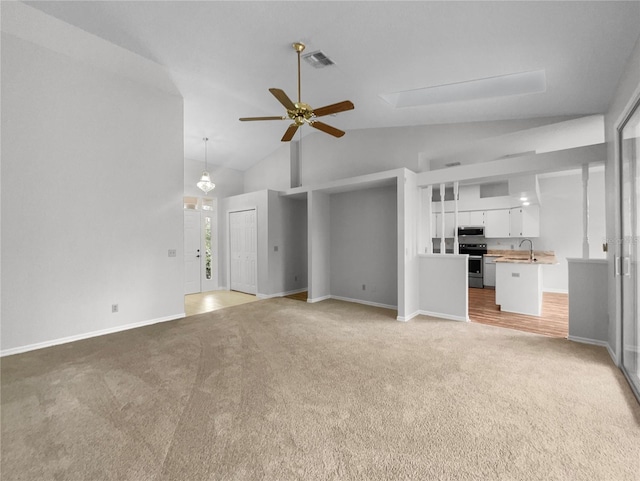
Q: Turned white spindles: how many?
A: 4